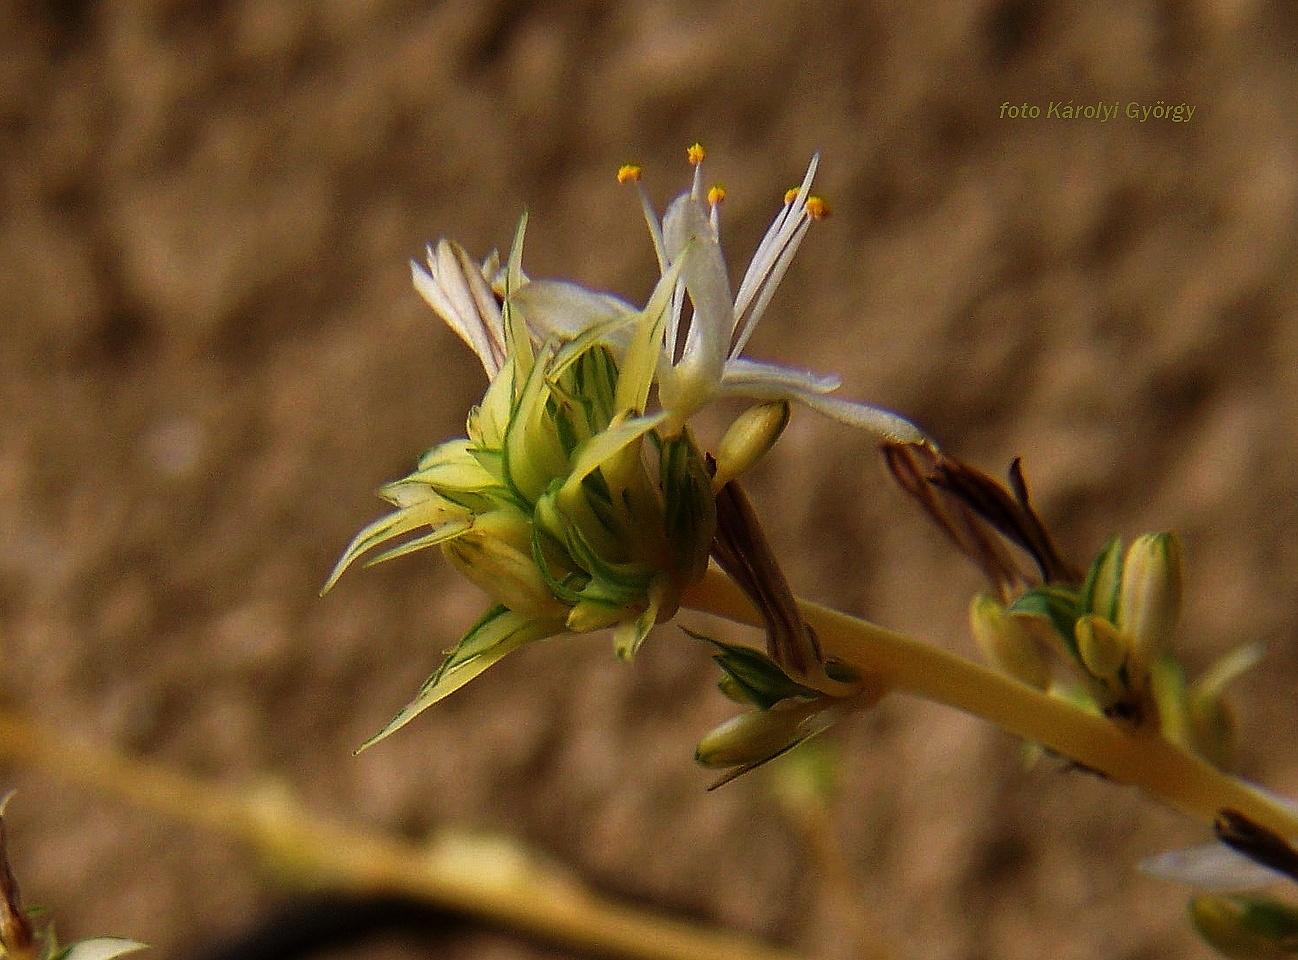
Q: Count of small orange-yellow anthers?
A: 5